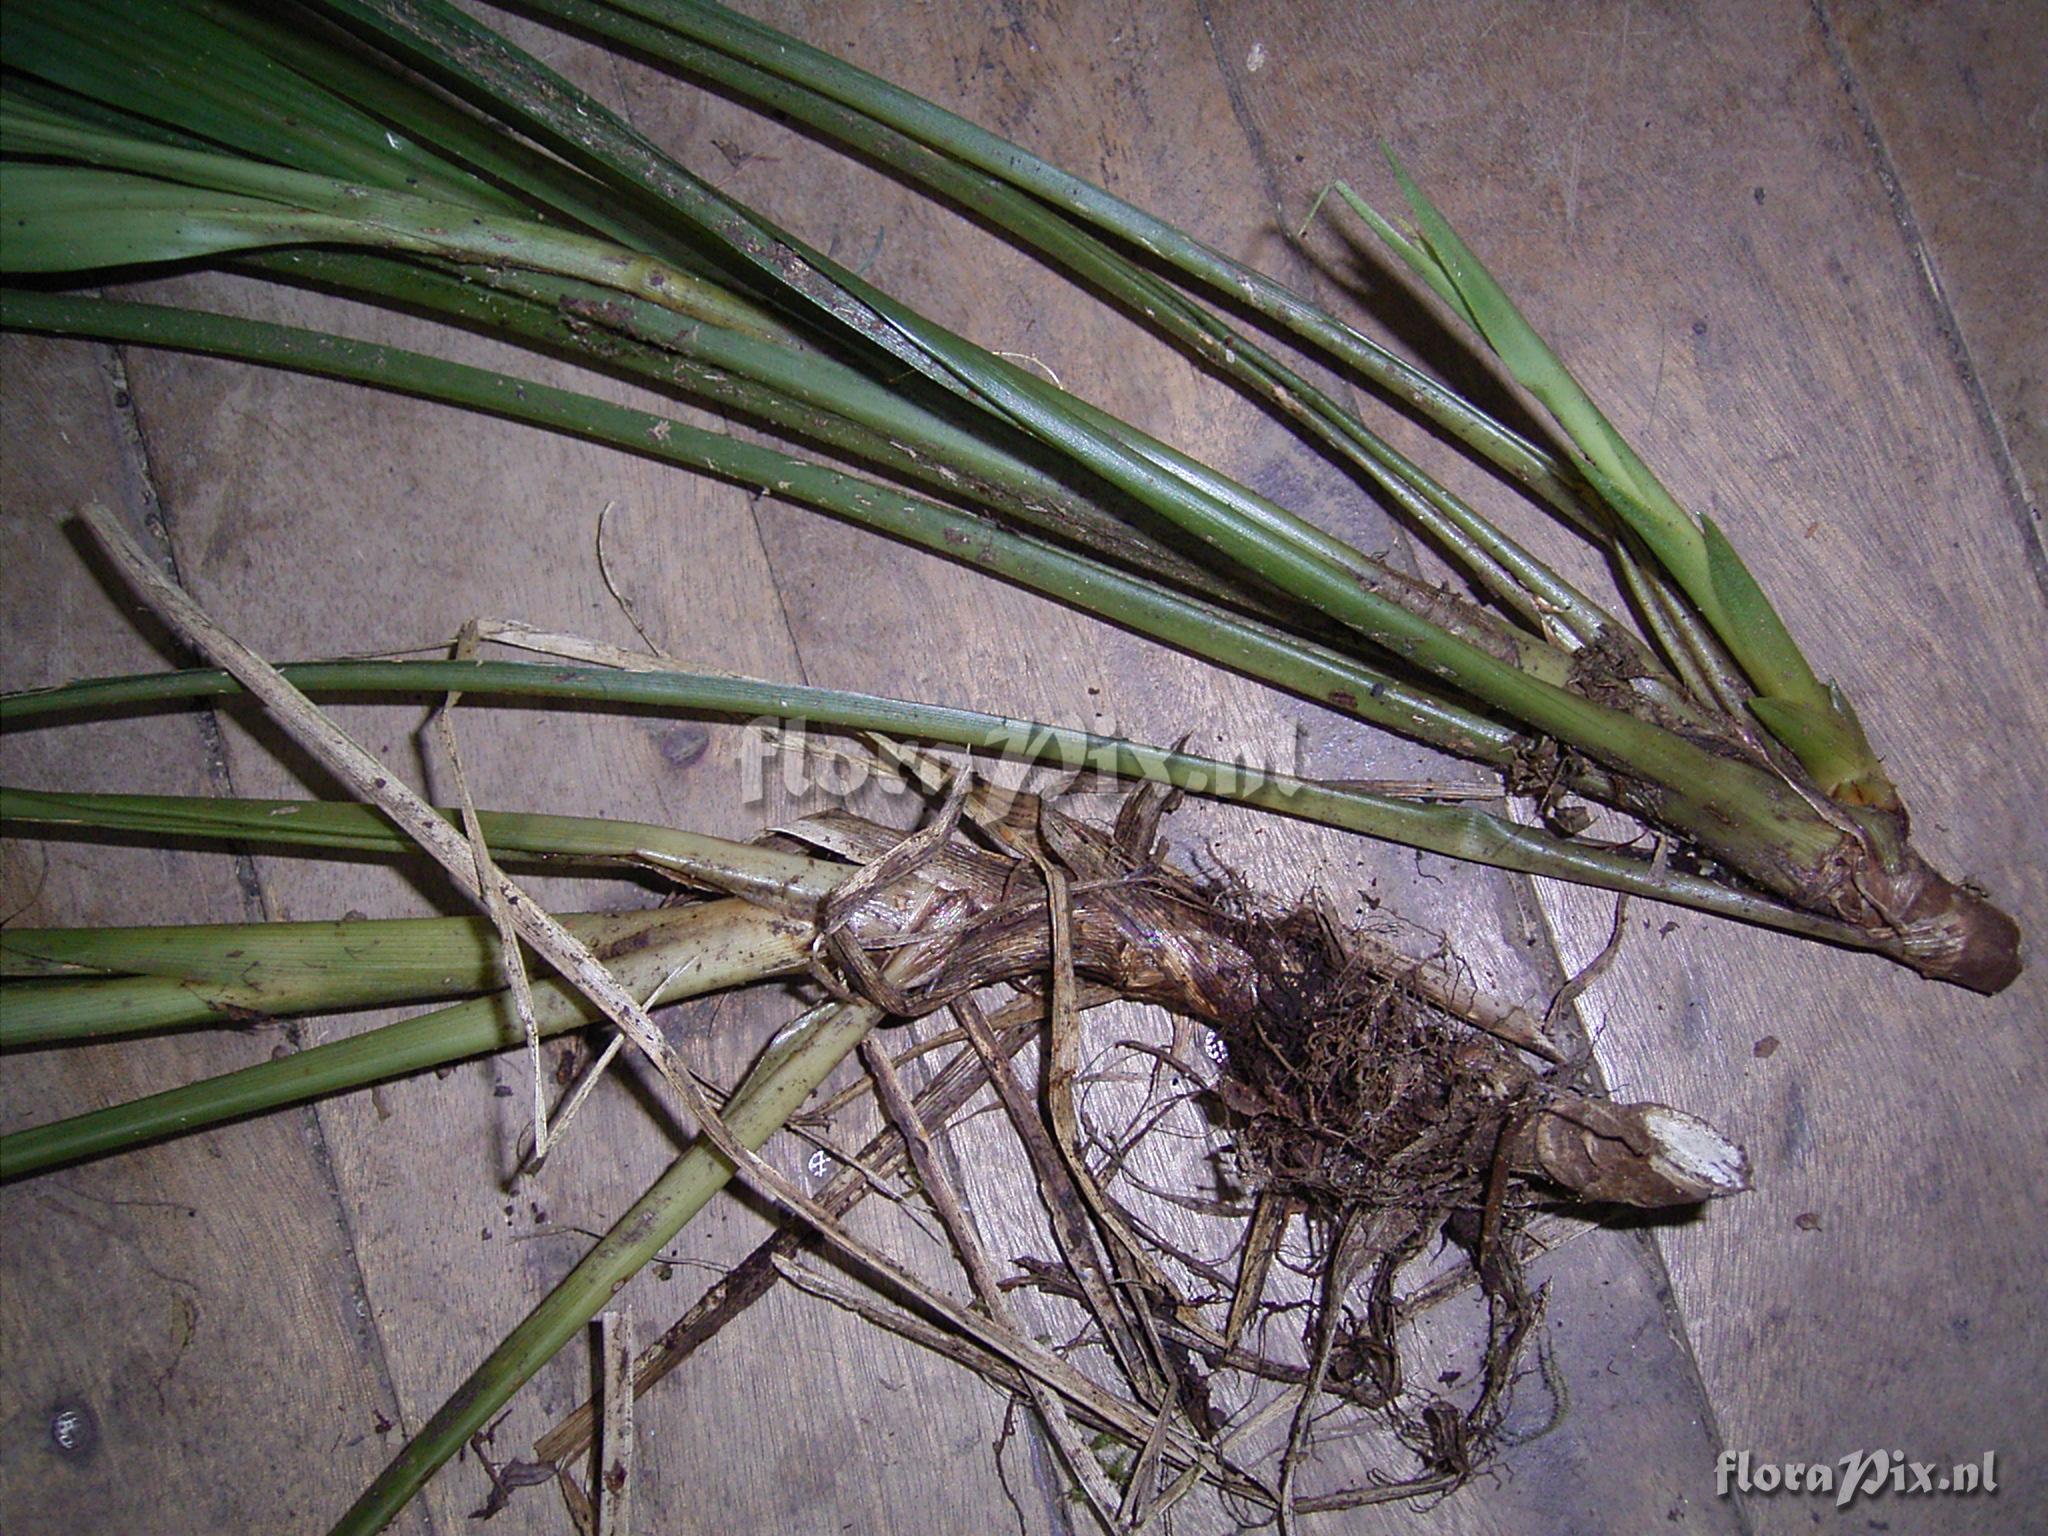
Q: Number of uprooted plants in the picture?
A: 2